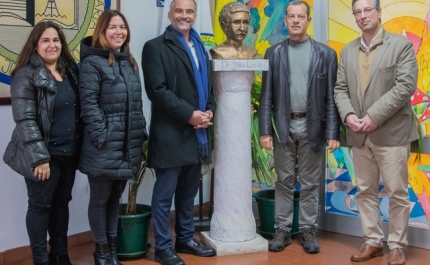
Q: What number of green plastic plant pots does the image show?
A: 2